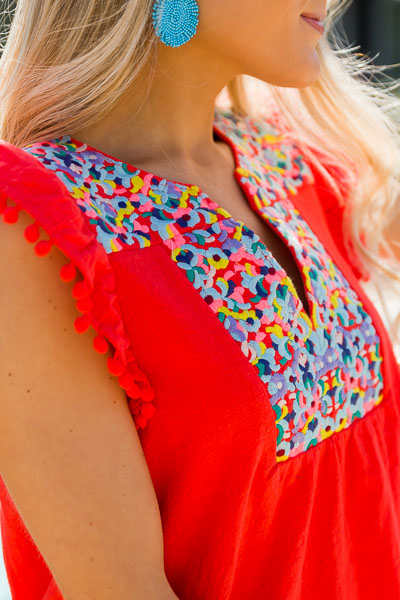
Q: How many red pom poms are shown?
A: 15